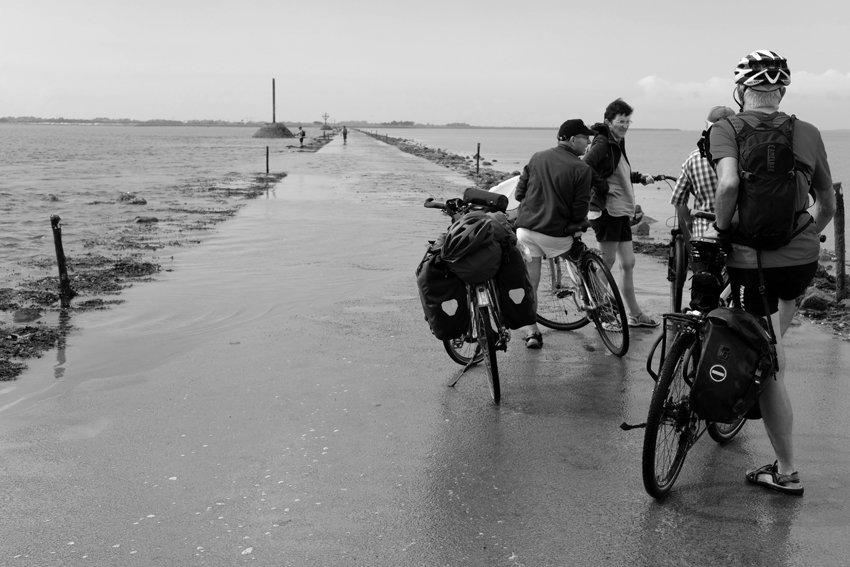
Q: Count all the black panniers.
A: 3